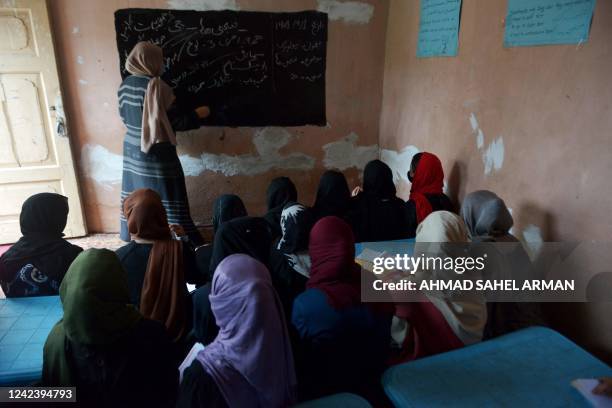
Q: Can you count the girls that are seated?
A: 14